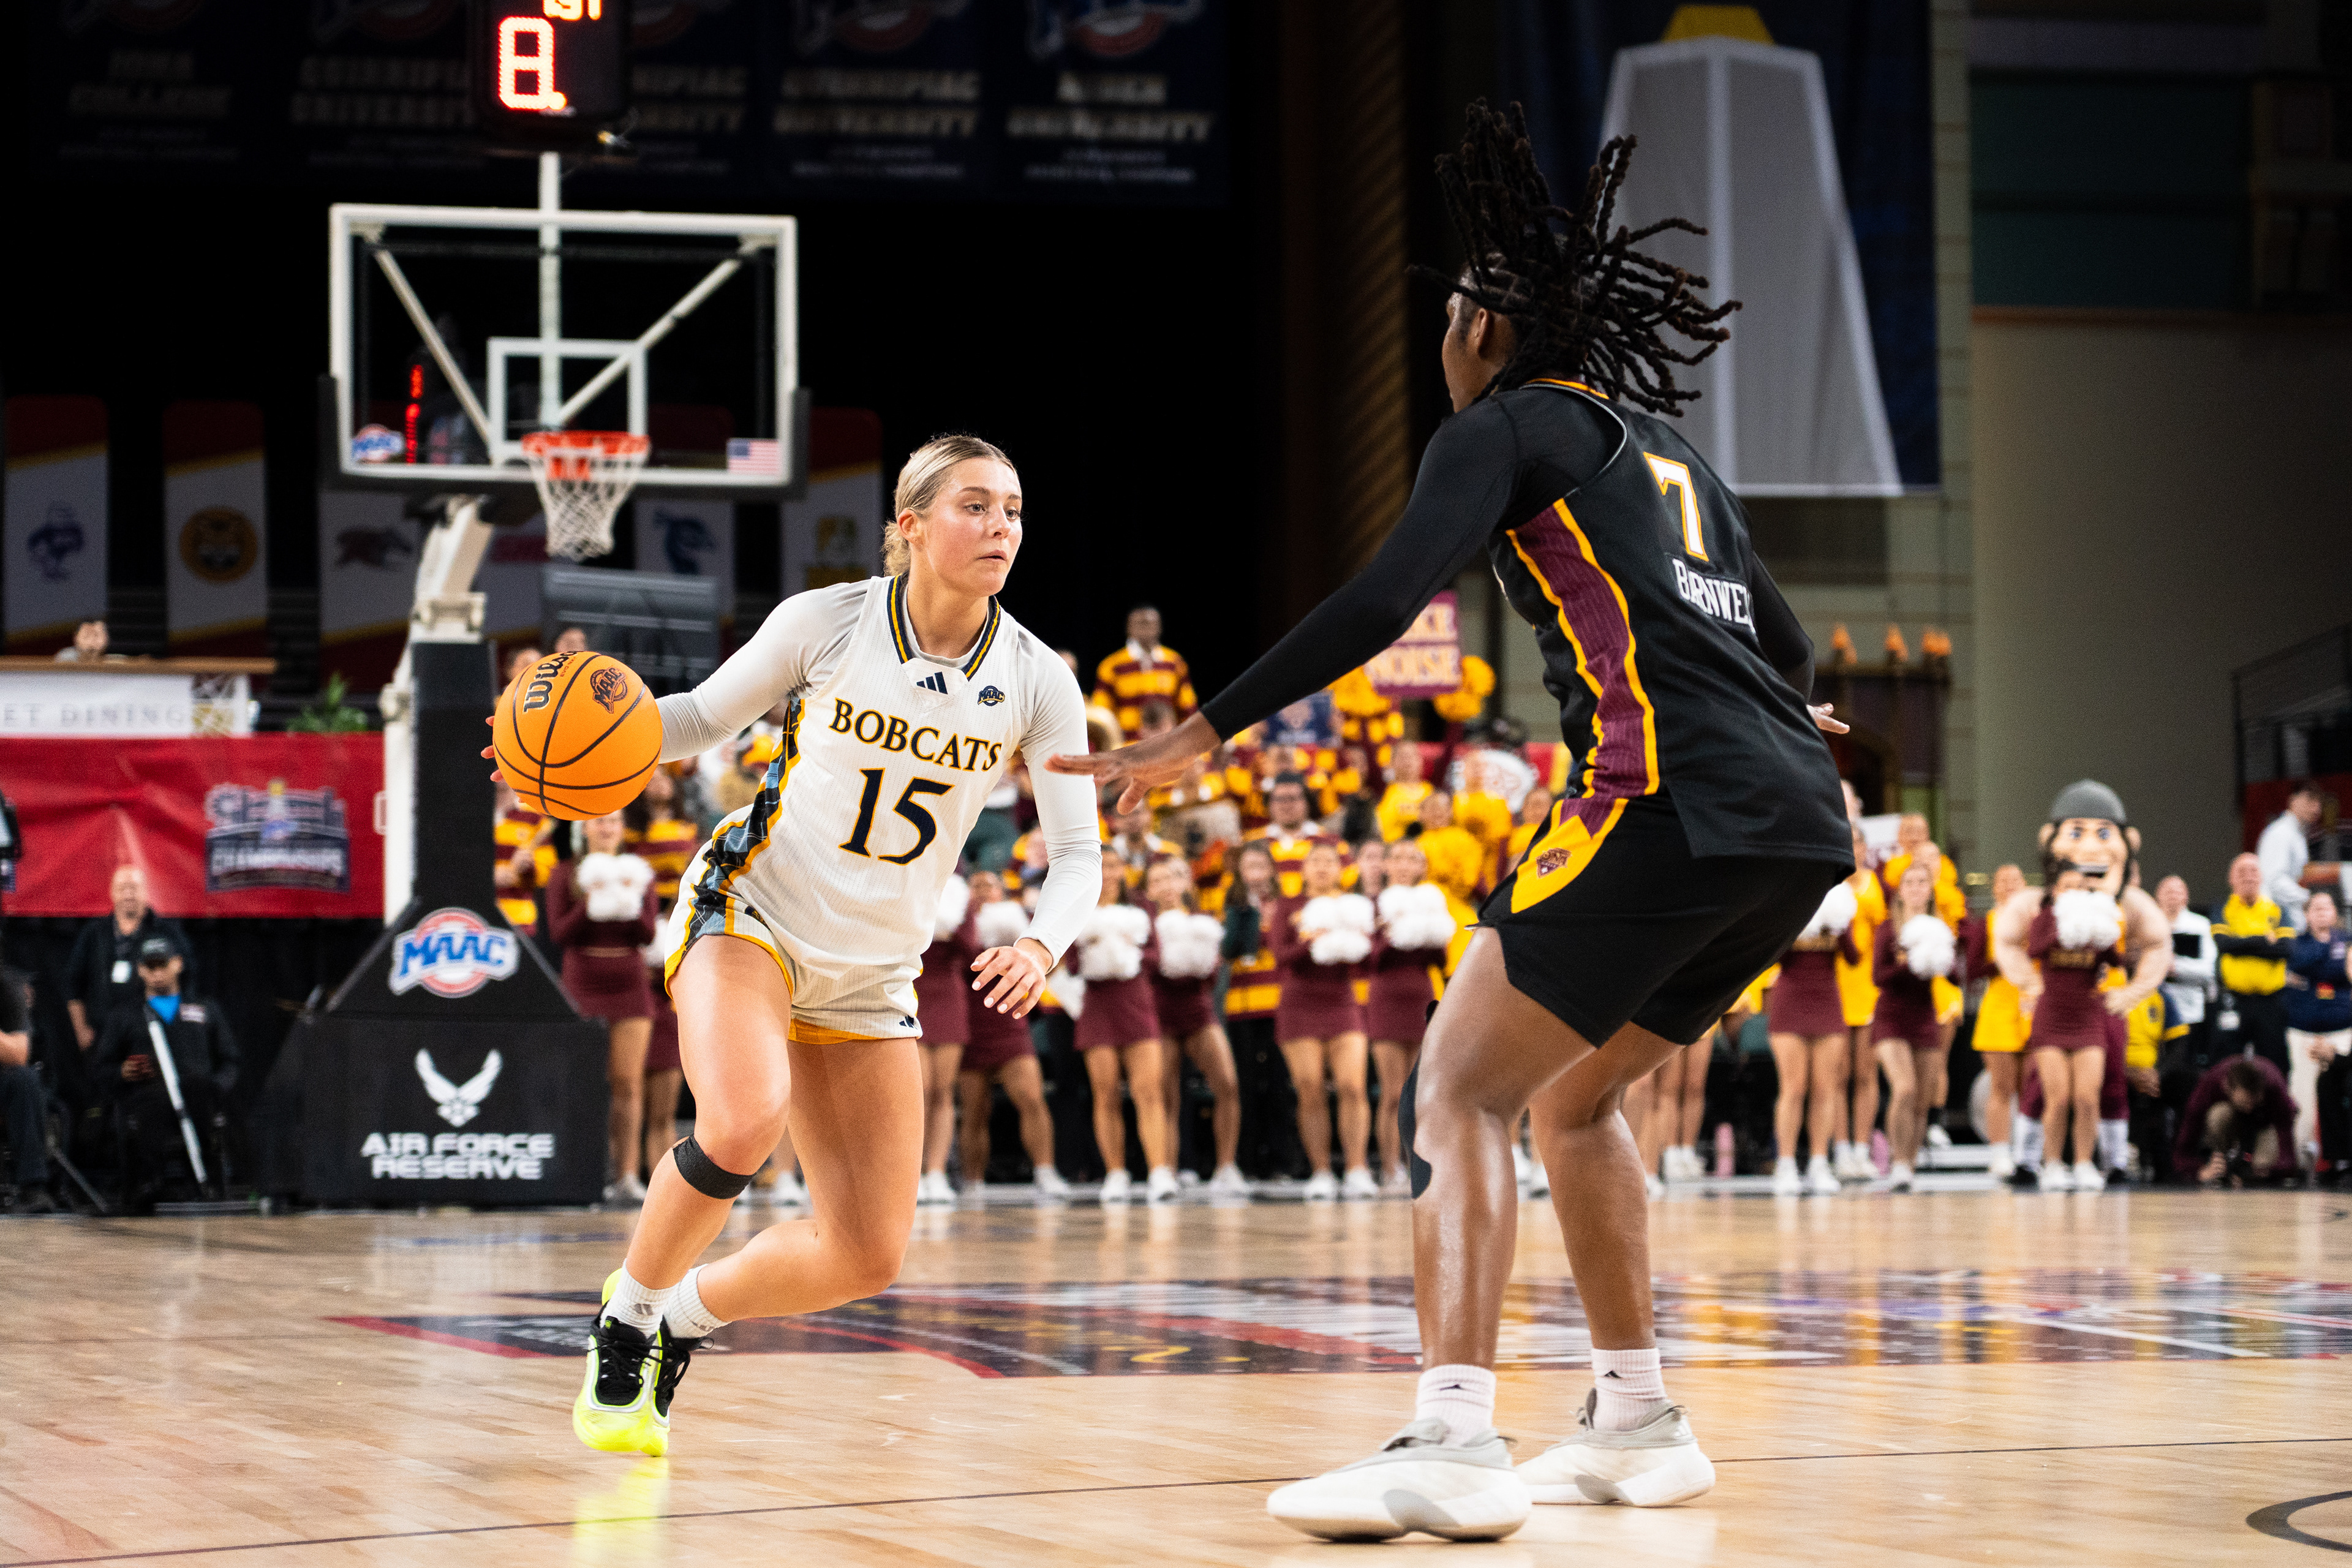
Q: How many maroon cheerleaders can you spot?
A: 11